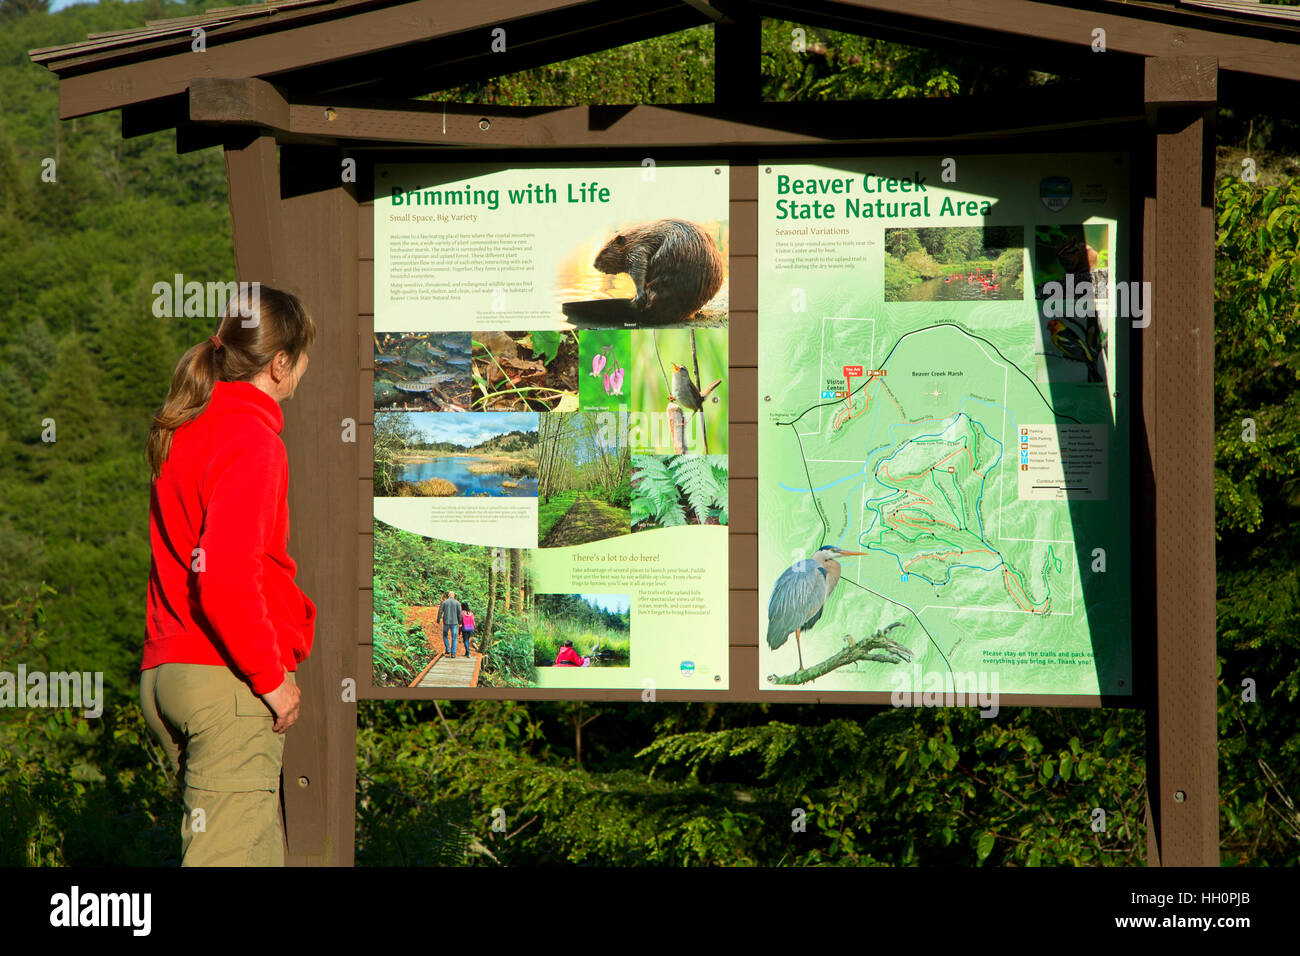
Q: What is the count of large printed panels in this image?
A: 2